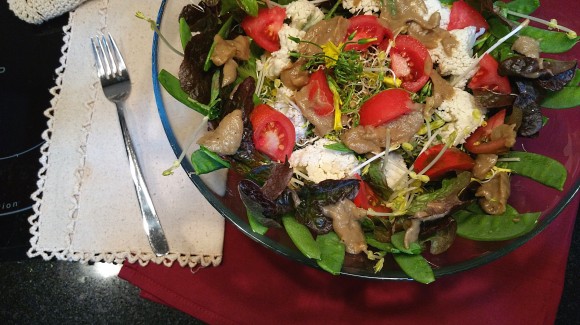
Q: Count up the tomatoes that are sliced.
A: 11